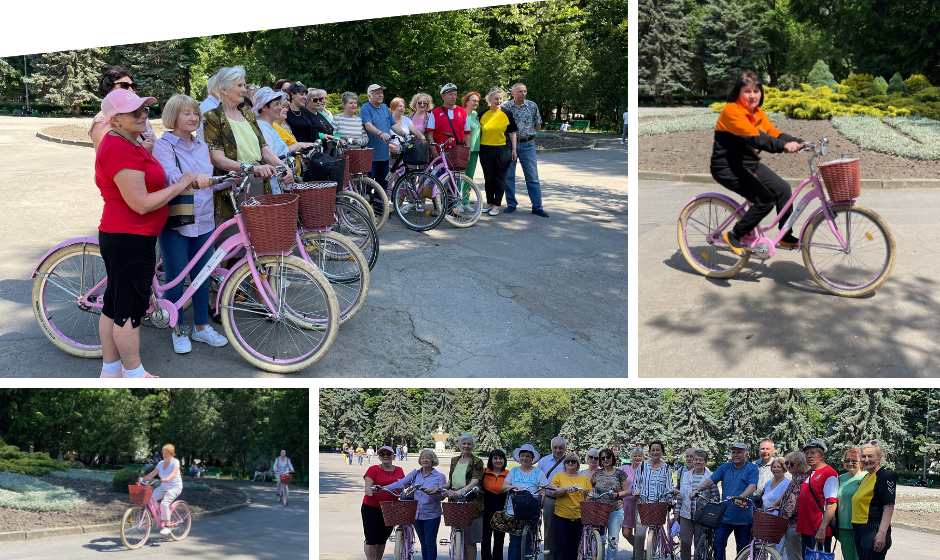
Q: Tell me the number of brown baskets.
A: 13